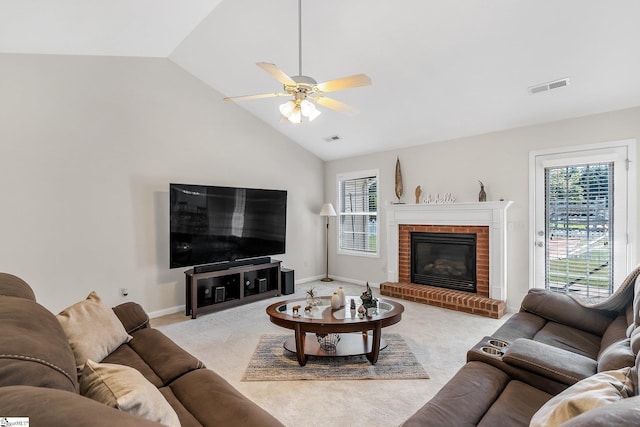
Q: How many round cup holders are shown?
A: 2